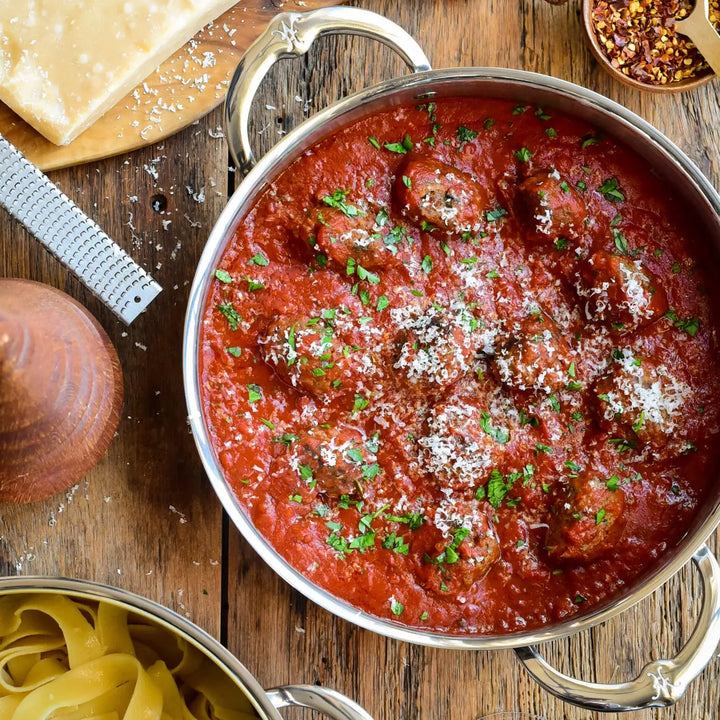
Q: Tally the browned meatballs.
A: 12